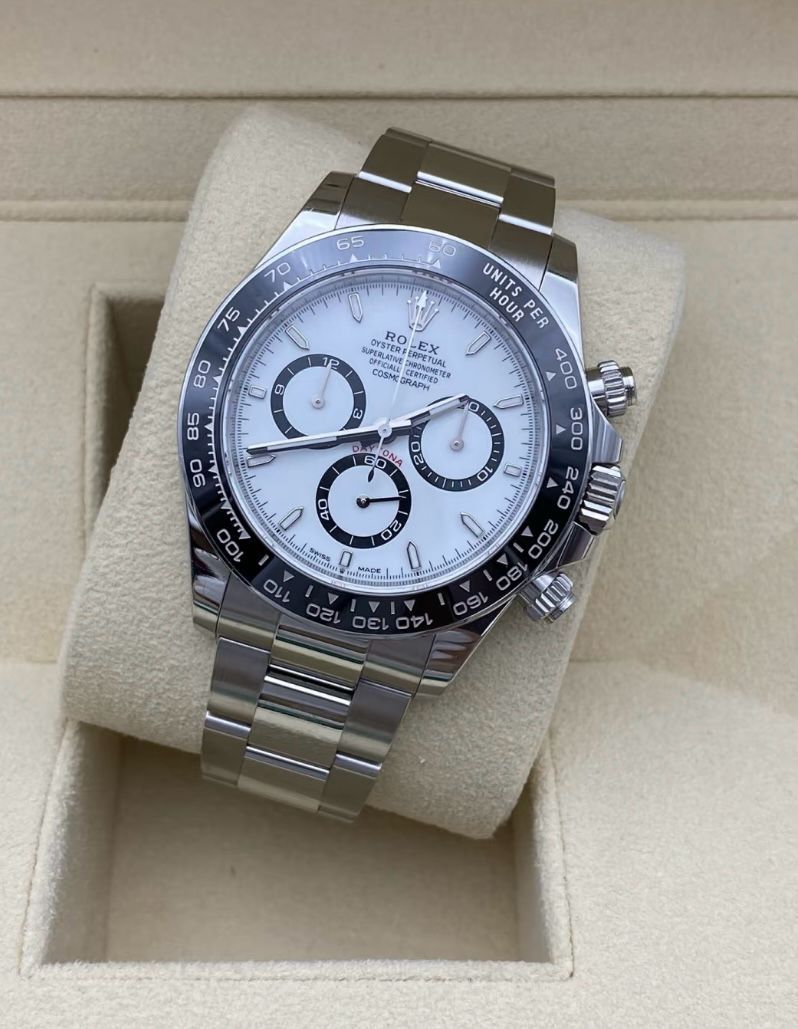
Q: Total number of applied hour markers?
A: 11